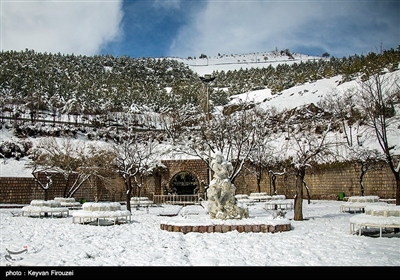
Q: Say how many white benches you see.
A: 9